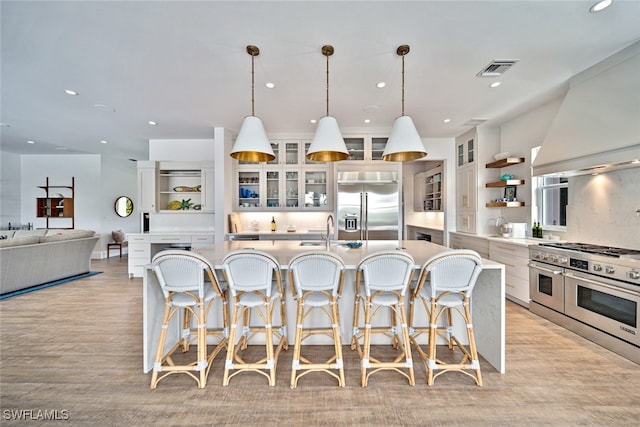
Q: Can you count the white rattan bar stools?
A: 5